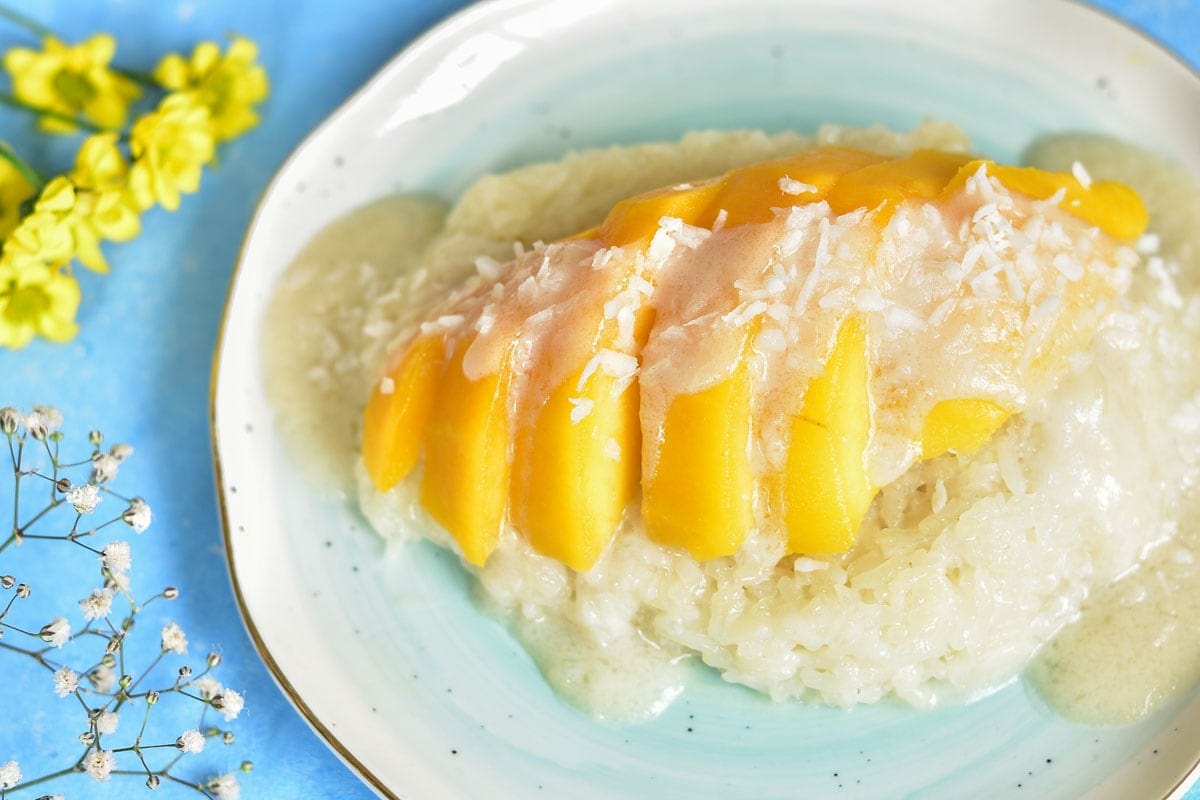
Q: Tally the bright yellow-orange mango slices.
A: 6